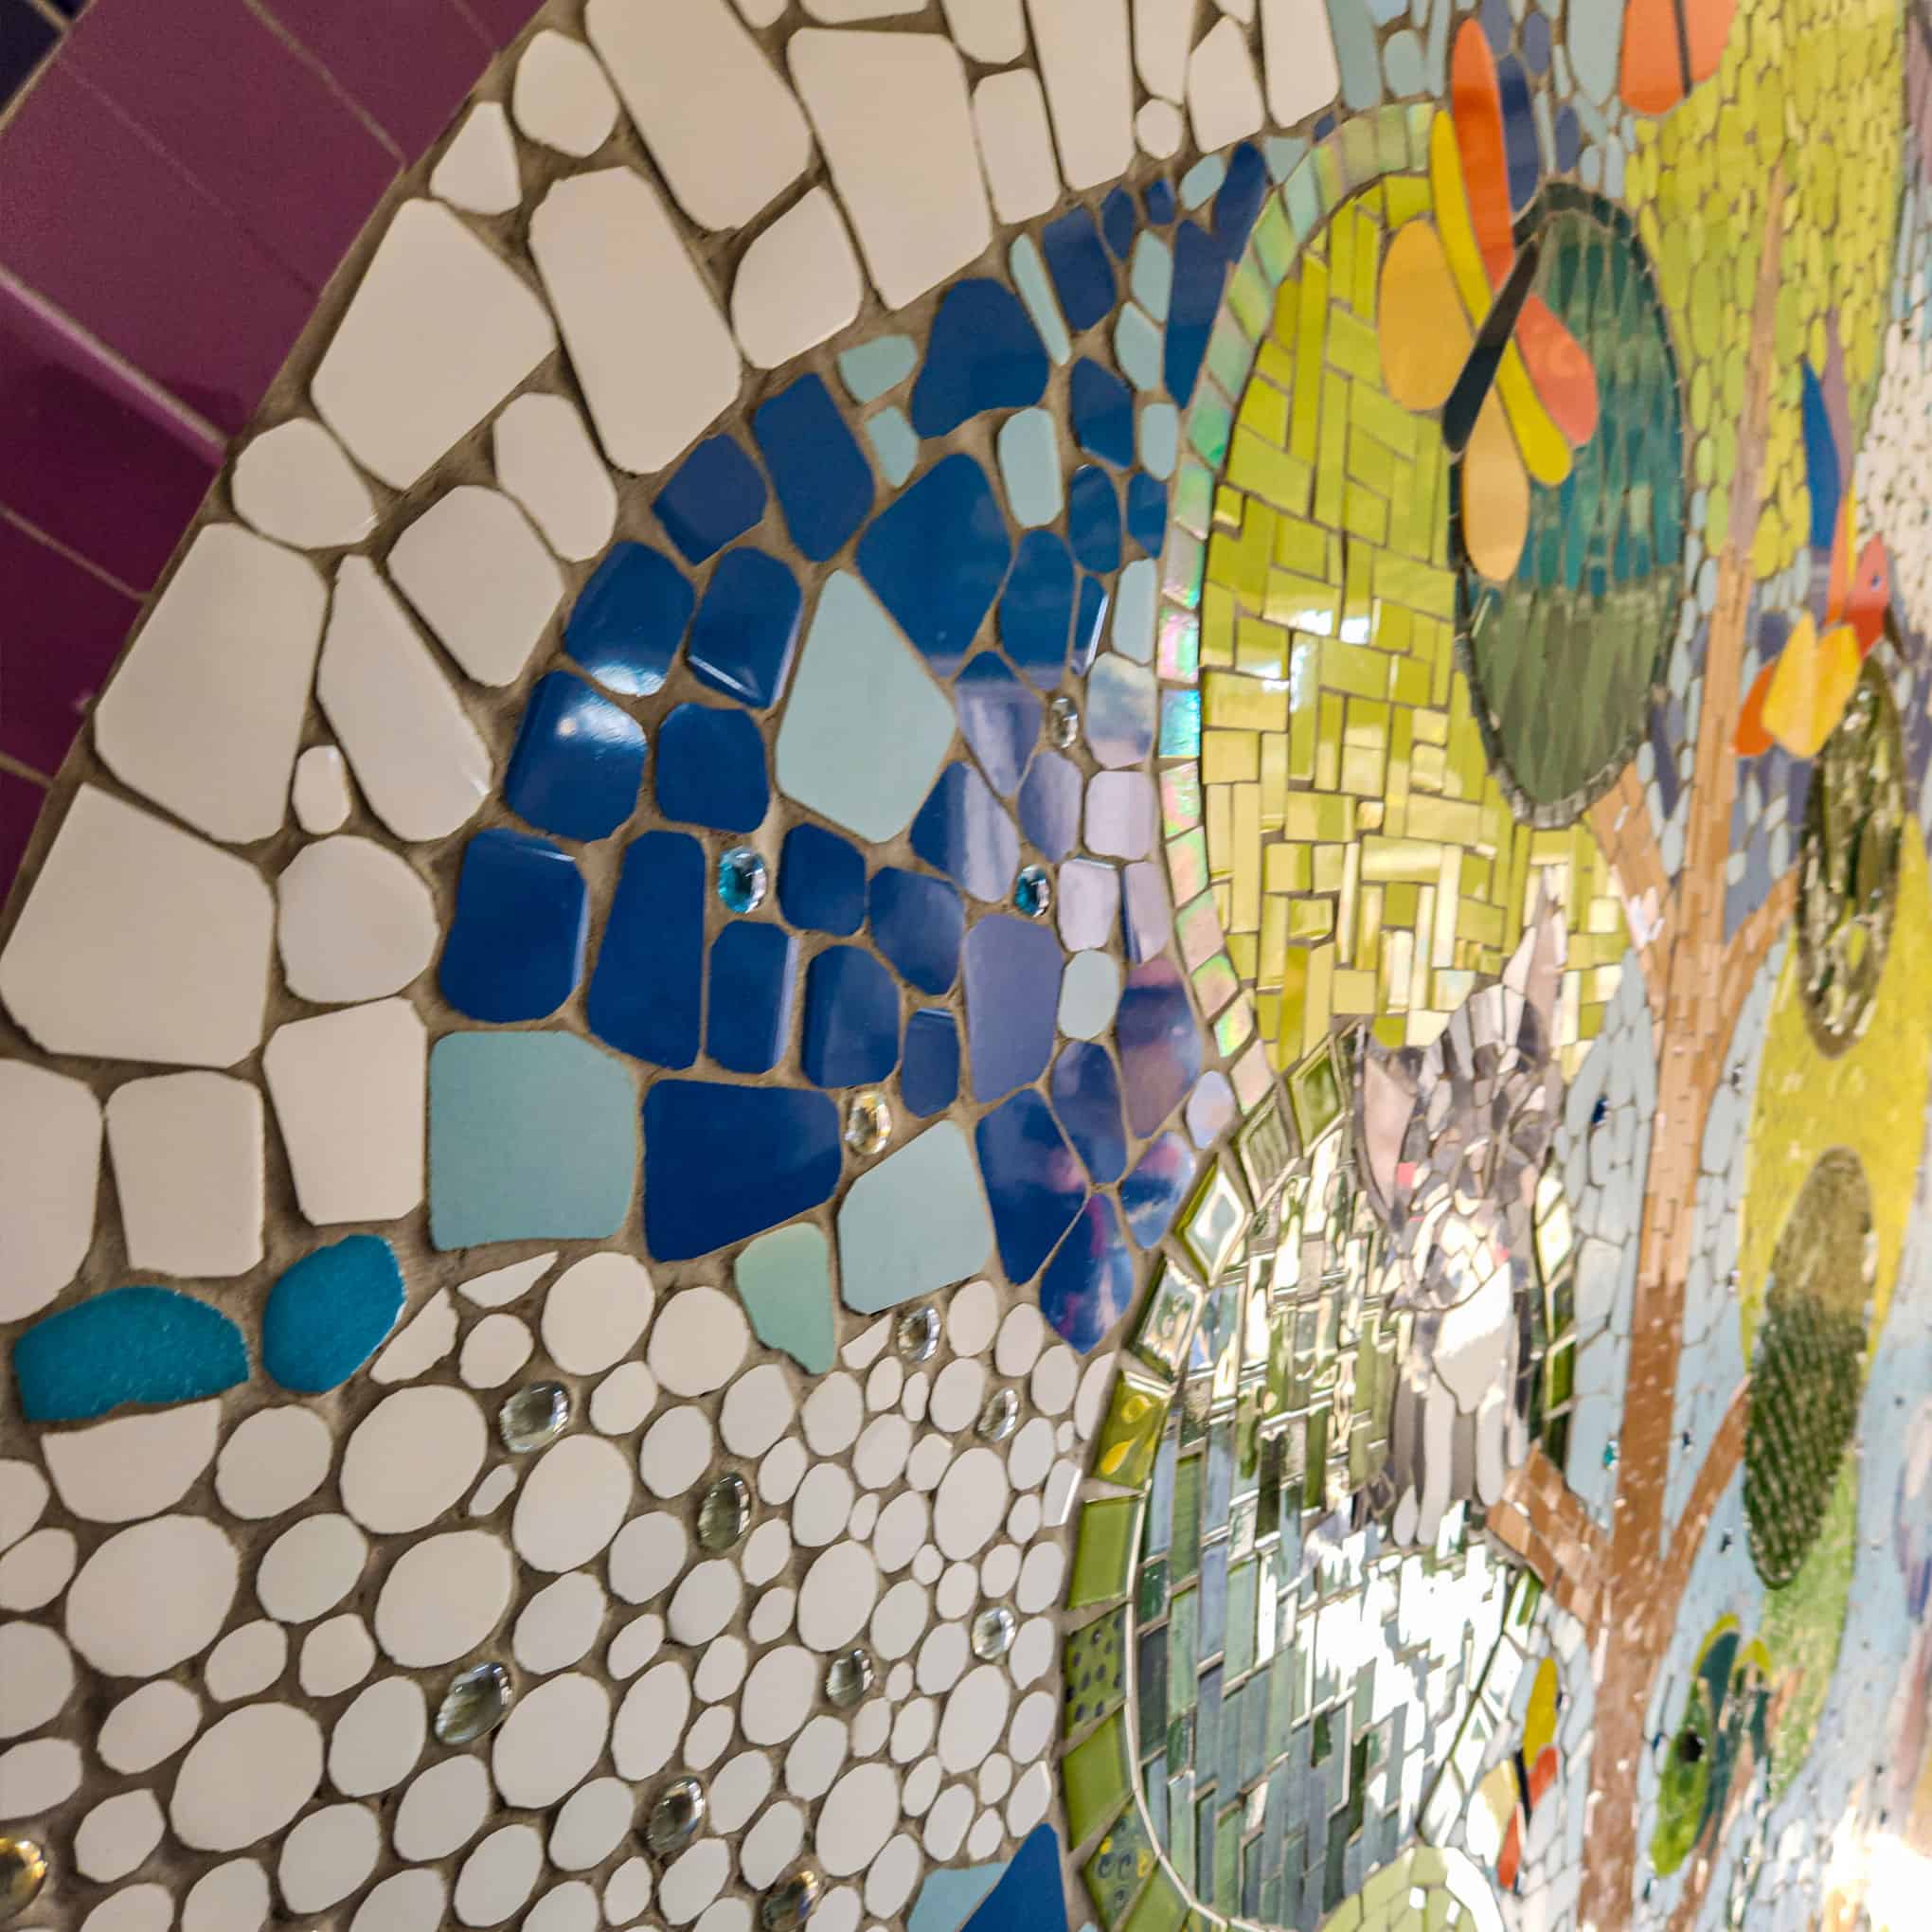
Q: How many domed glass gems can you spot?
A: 14